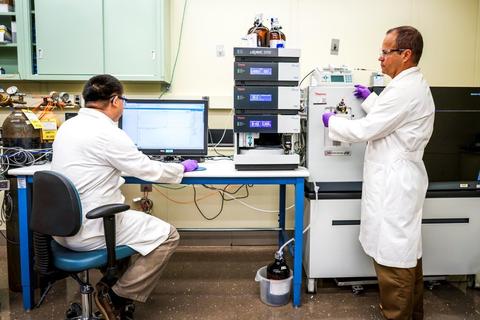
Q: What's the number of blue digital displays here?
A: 3